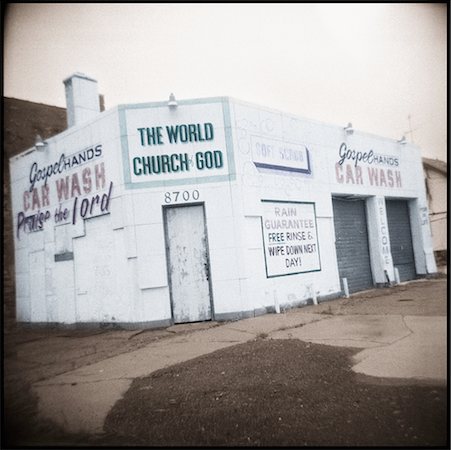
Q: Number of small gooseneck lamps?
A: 4